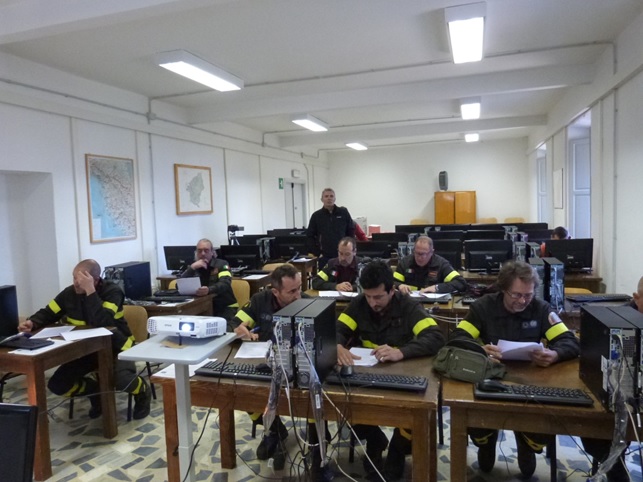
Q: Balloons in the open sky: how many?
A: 0